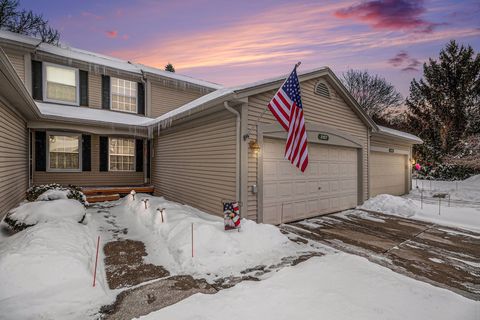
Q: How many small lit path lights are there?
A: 3